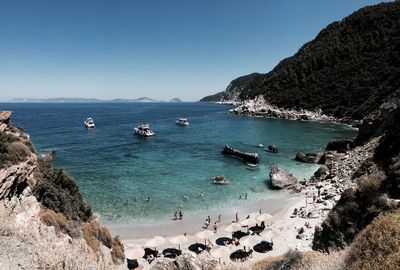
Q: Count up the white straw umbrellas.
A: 10